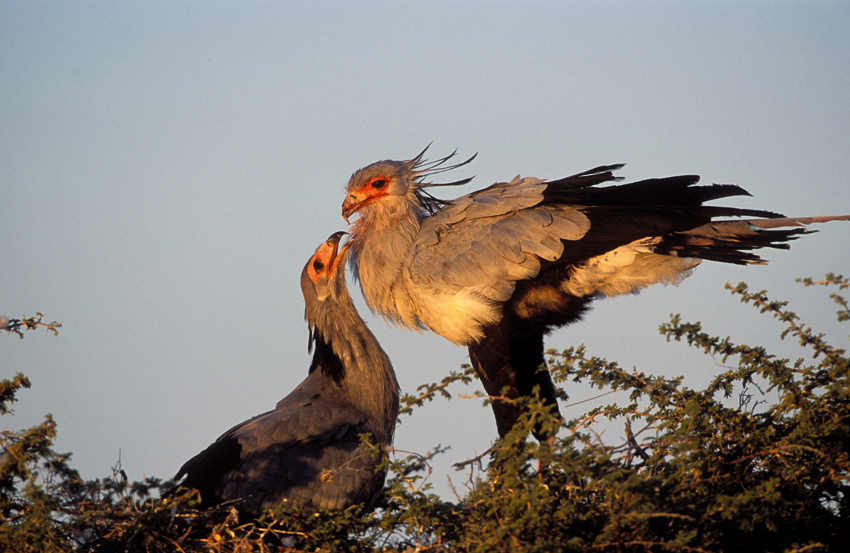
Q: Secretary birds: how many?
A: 2